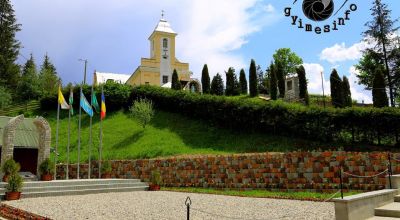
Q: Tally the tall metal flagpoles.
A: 5